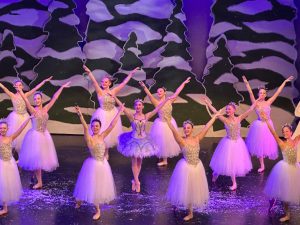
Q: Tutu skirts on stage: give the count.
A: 11